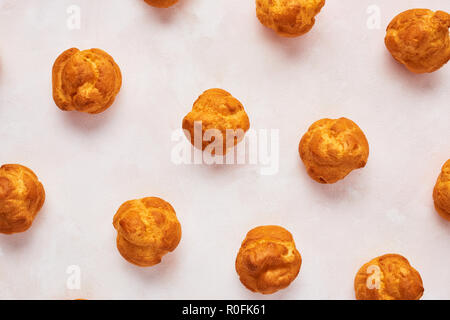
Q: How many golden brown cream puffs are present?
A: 11